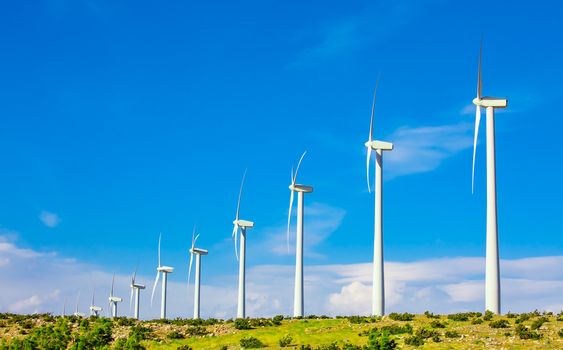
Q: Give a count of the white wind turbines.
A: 11